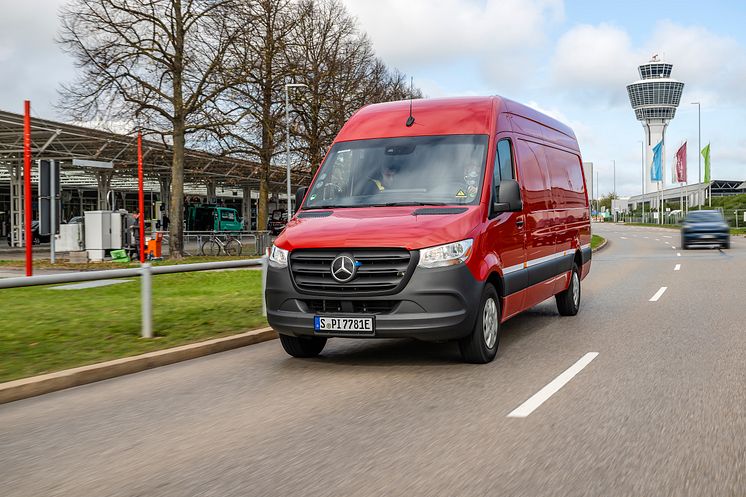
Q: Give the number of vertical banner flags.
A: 3